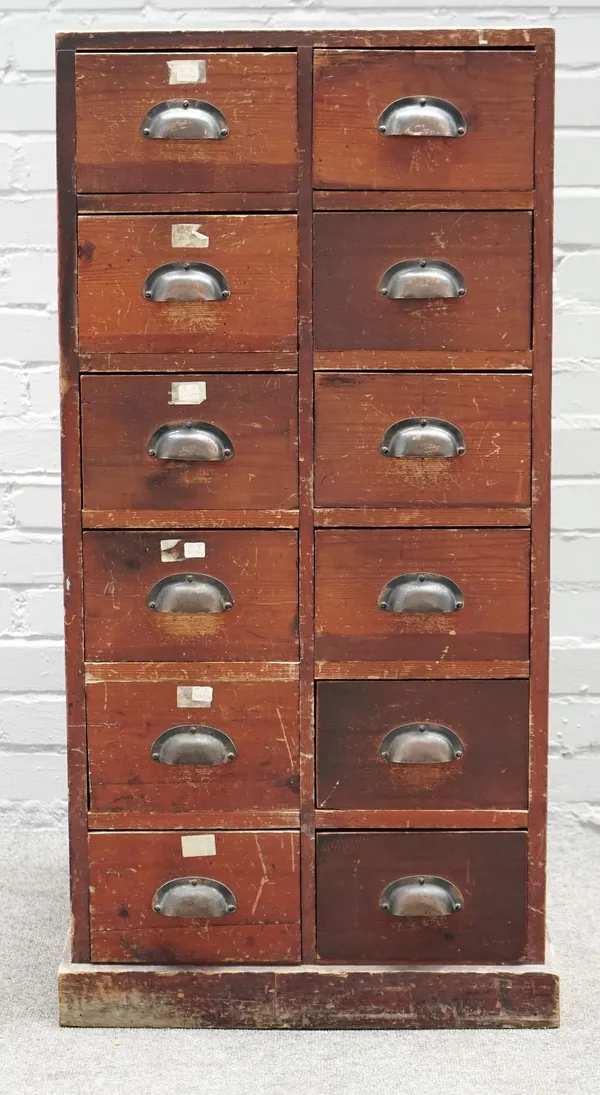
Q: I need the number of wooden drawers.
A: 12